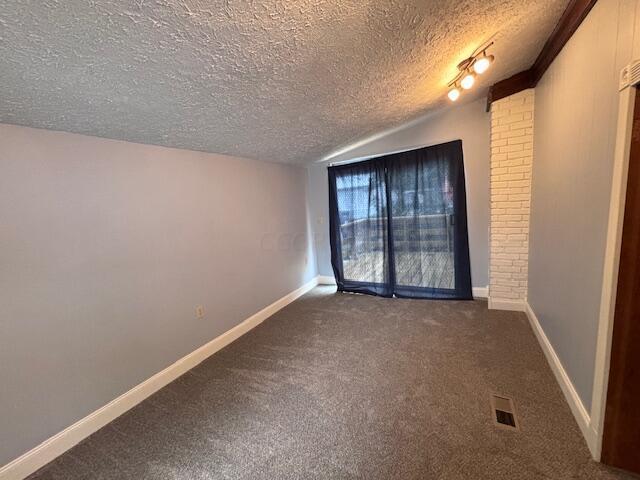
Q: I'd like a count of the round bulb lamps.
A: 3